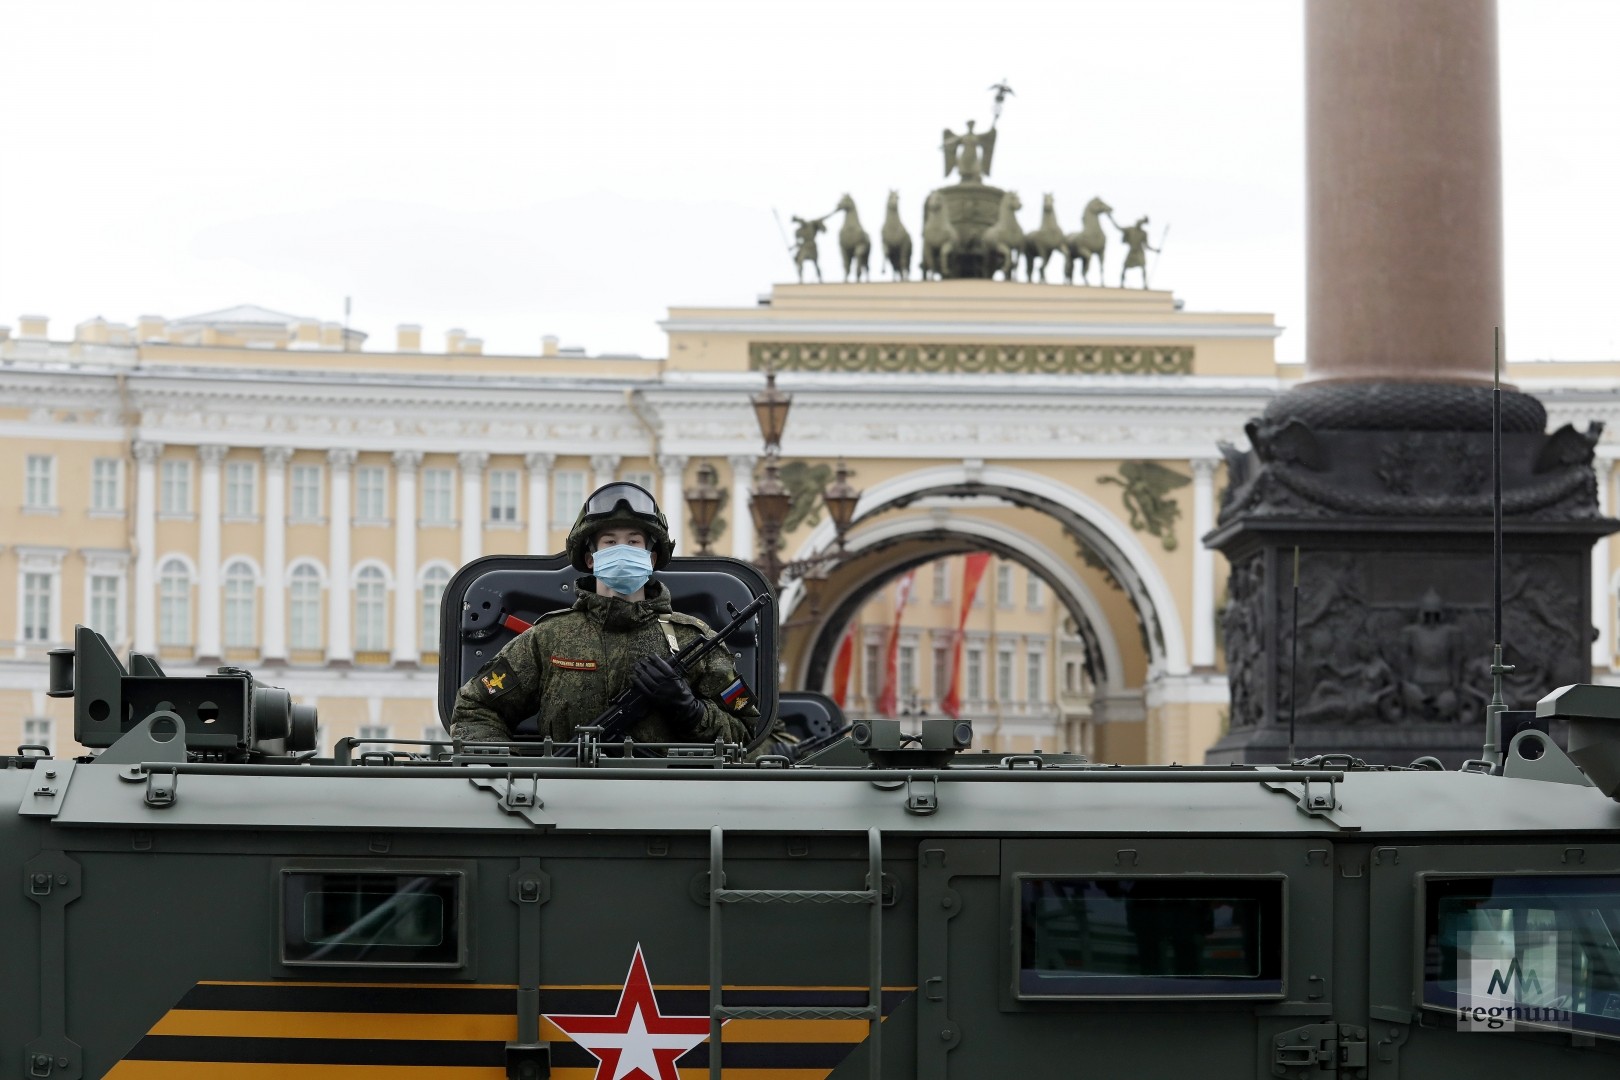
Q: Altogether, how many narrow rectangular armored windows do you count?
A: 3